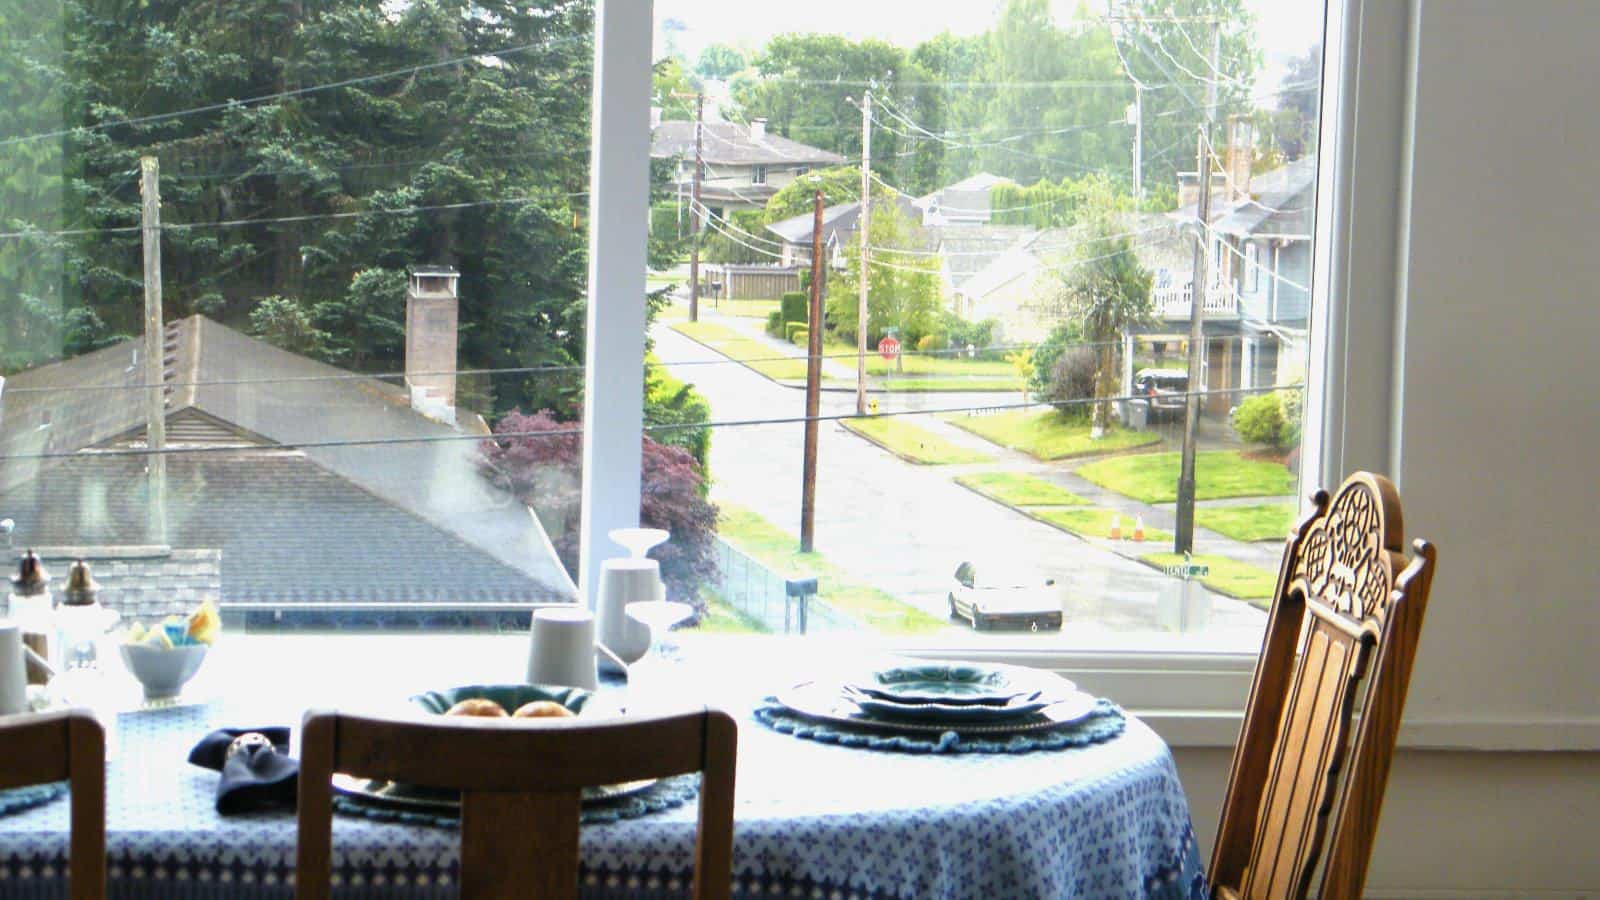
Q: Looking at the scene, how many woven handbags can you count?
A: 0